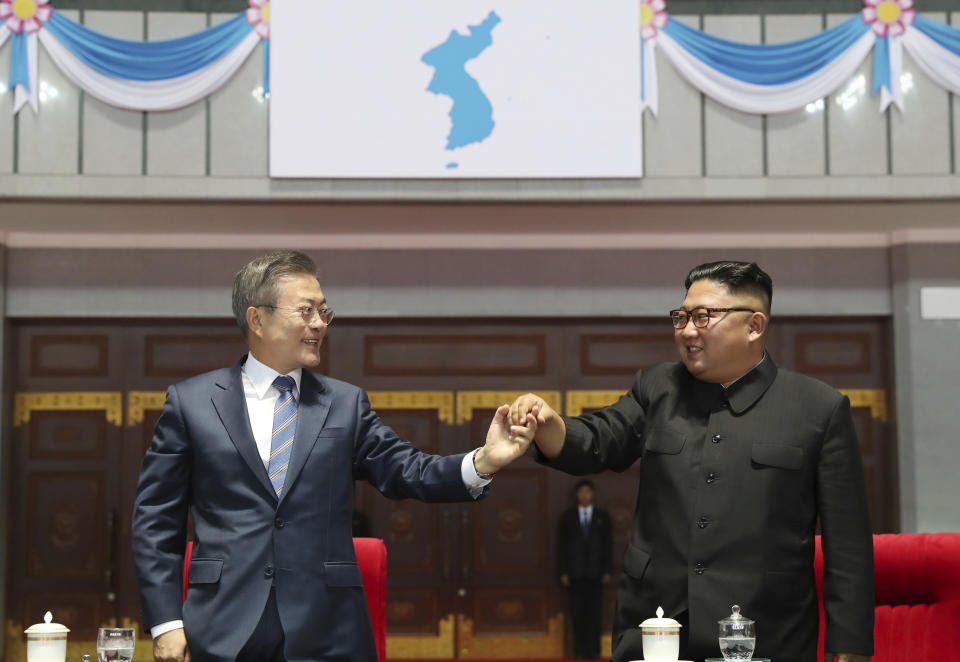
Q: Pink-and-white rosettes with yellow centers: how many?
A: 4